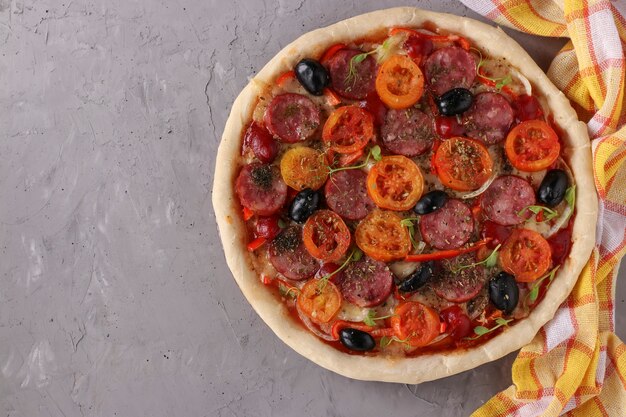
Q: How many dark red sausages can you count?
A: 12